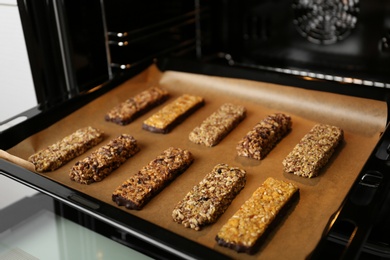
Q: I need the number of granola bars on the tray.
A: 10